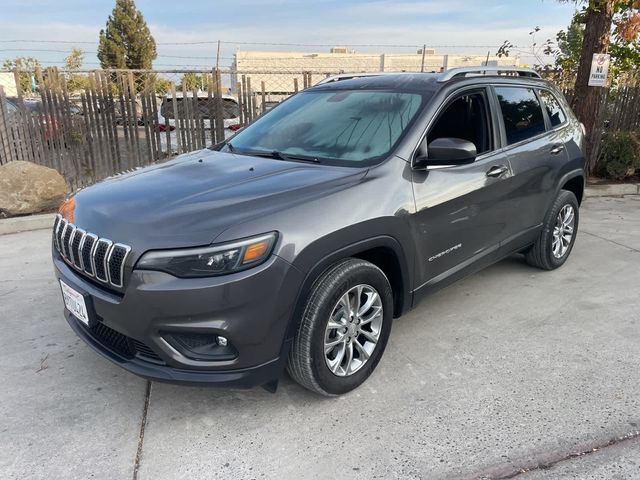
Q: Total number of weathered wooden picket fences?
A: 1